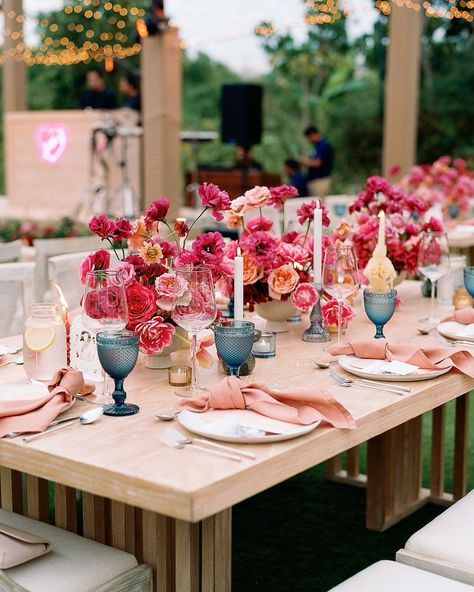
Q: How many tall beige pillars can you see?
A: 3